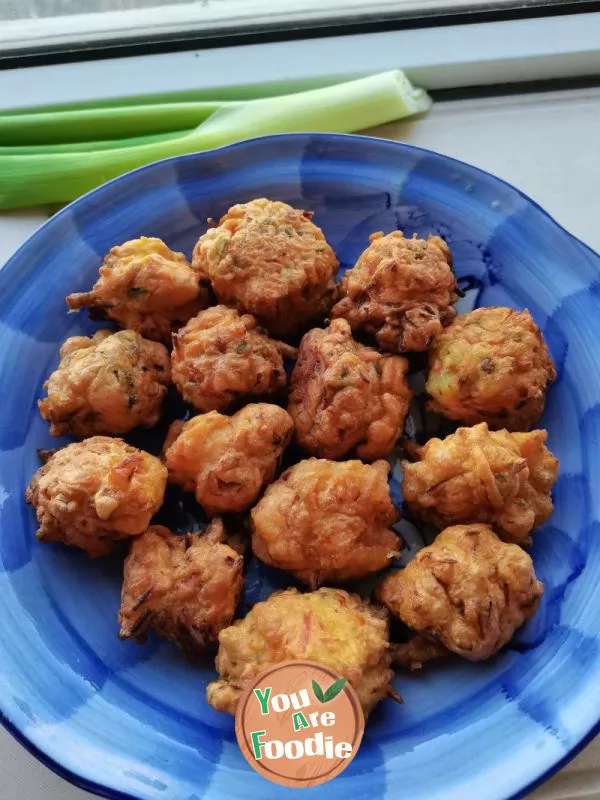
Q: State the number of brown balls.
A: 14